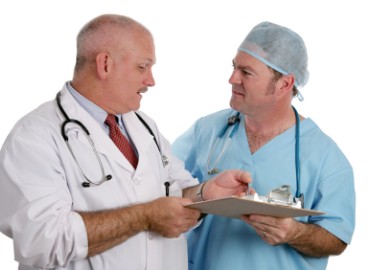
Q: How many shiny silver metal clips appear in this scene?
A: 1